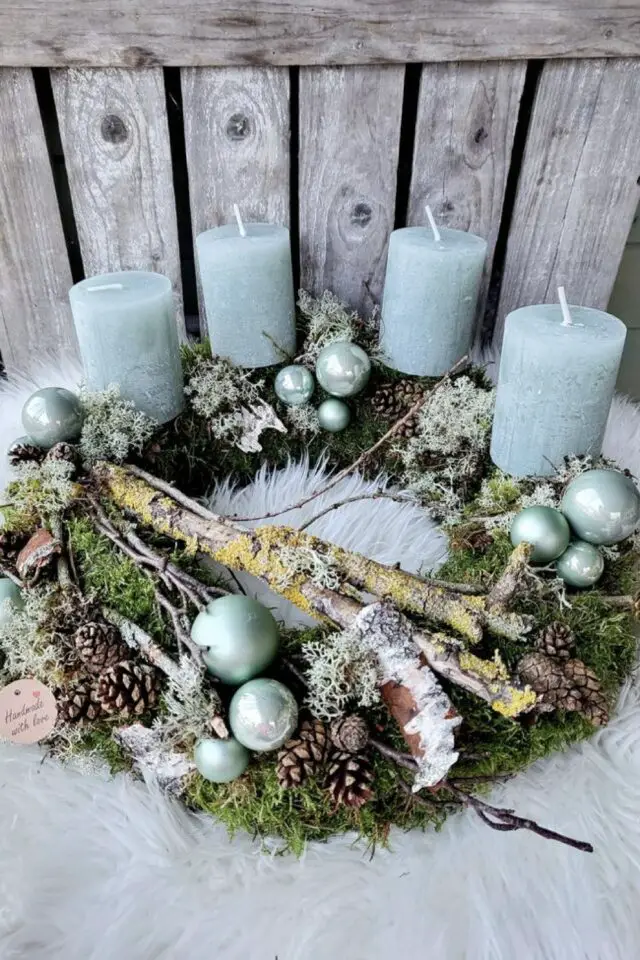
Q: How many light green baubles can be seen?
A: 12